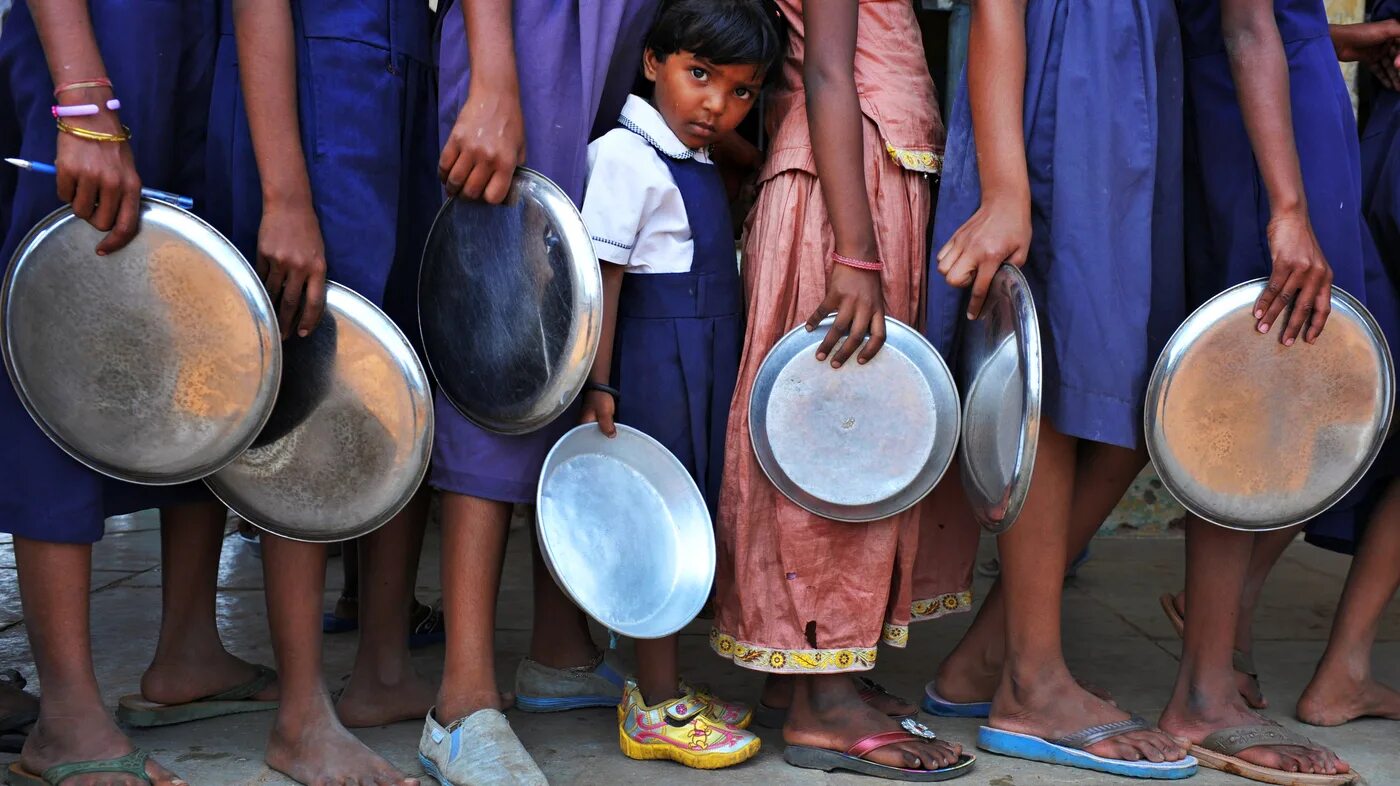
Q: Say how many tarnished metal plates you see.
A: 3